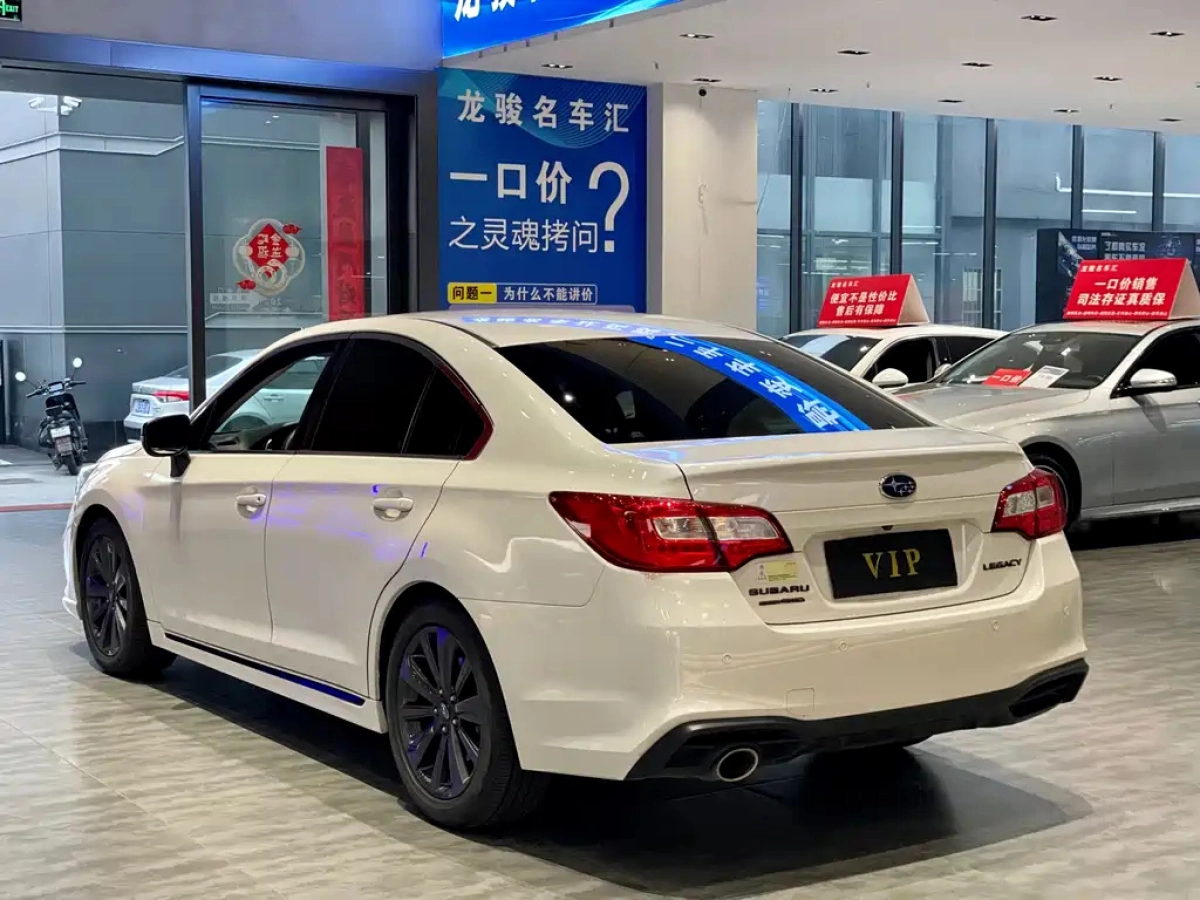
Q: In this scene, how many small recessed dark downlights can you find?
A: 12